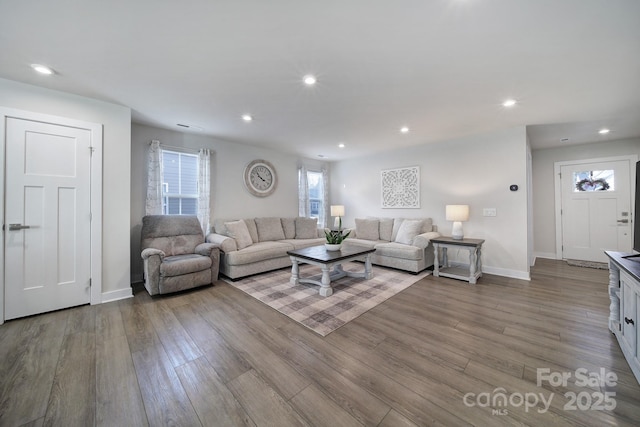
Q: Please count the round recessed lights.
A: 7